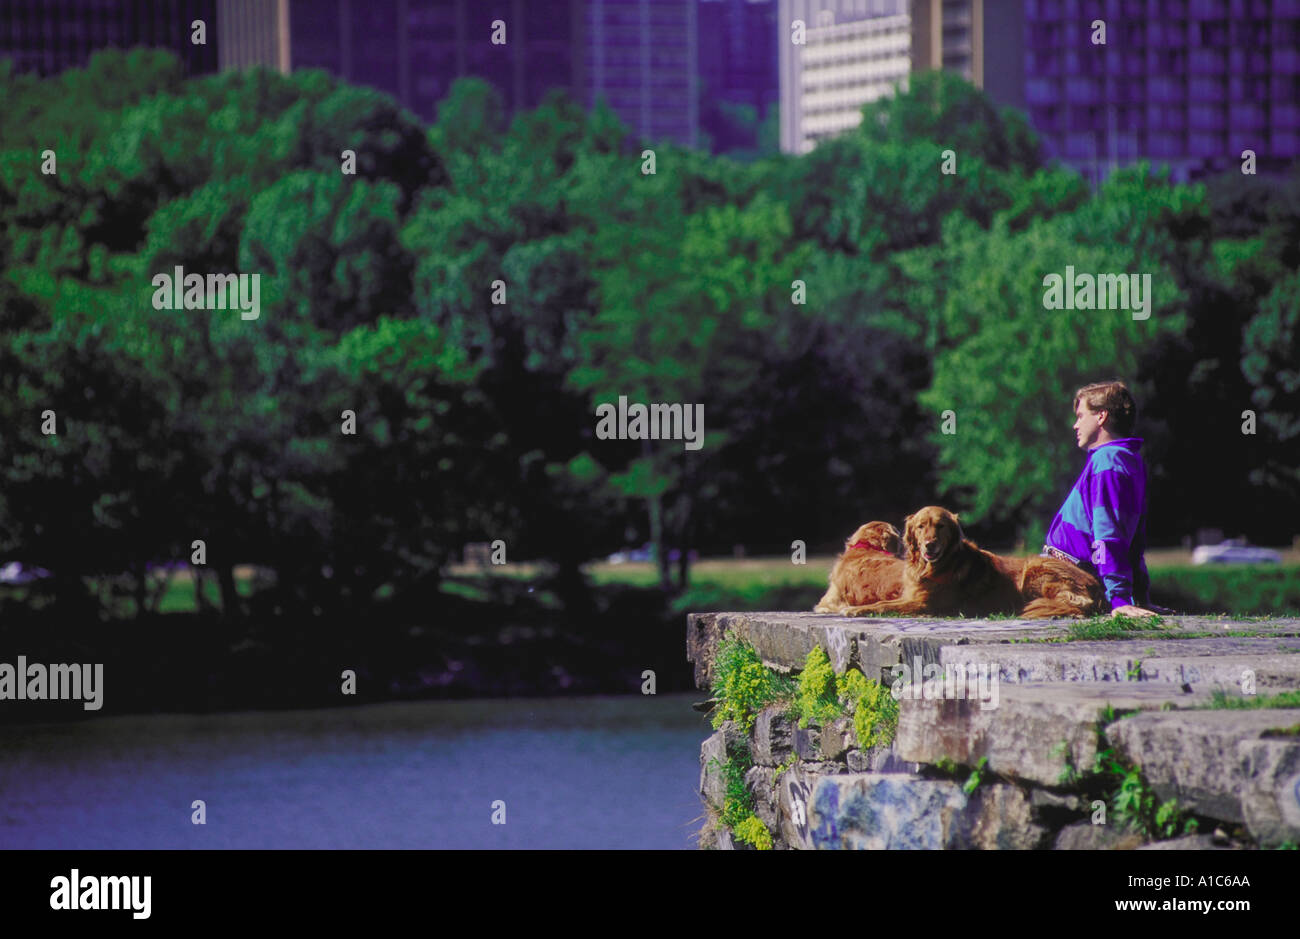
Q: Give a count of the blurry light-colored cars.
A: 3